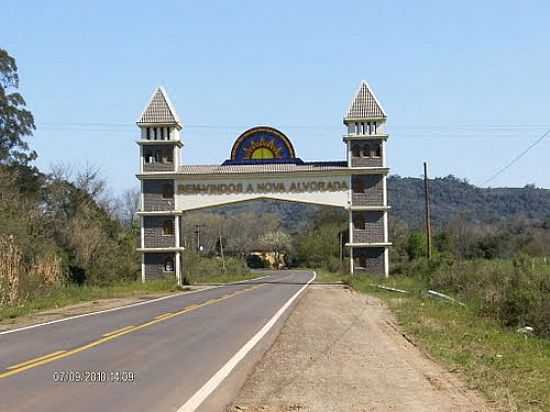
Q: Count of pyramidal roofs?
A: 2